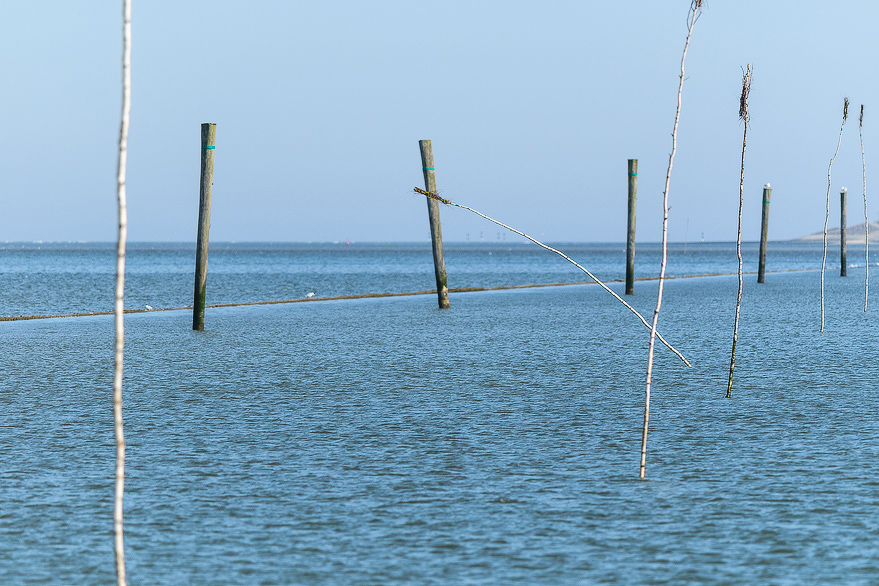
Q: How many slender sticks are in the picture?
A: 6